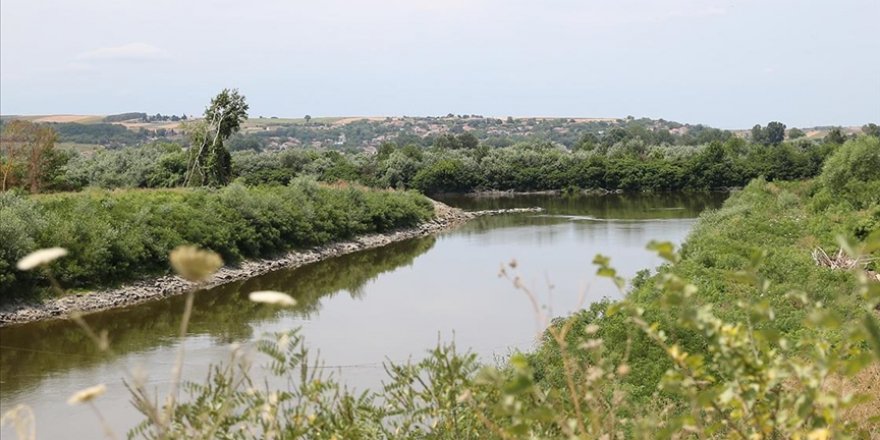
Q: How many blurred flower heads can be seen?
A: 4